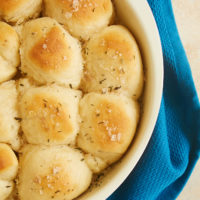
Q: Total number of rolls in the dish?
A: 10